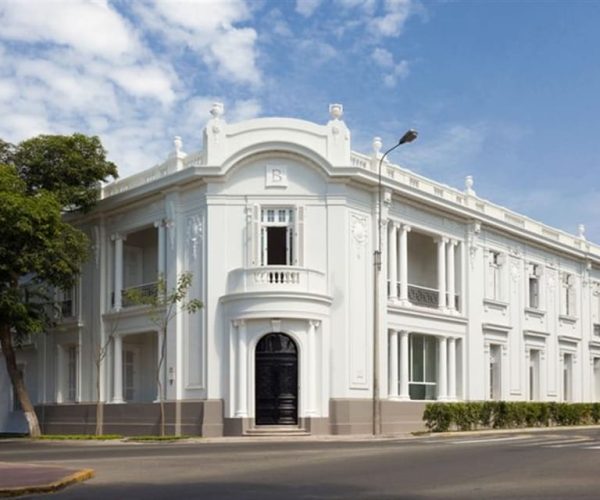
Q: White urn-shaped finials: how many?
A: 6